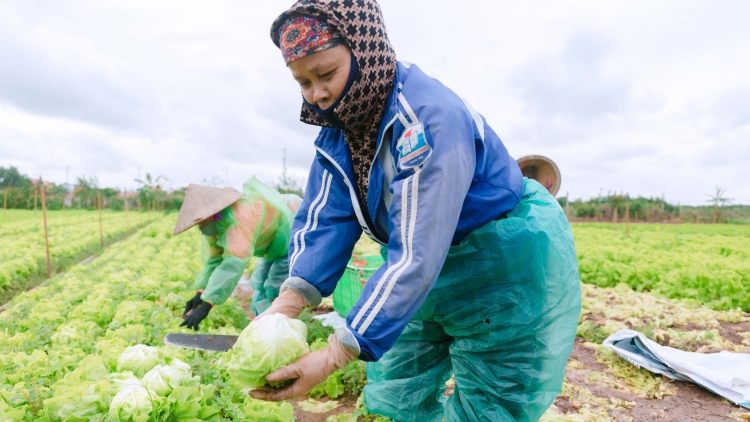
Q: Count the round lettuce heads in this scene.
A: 4